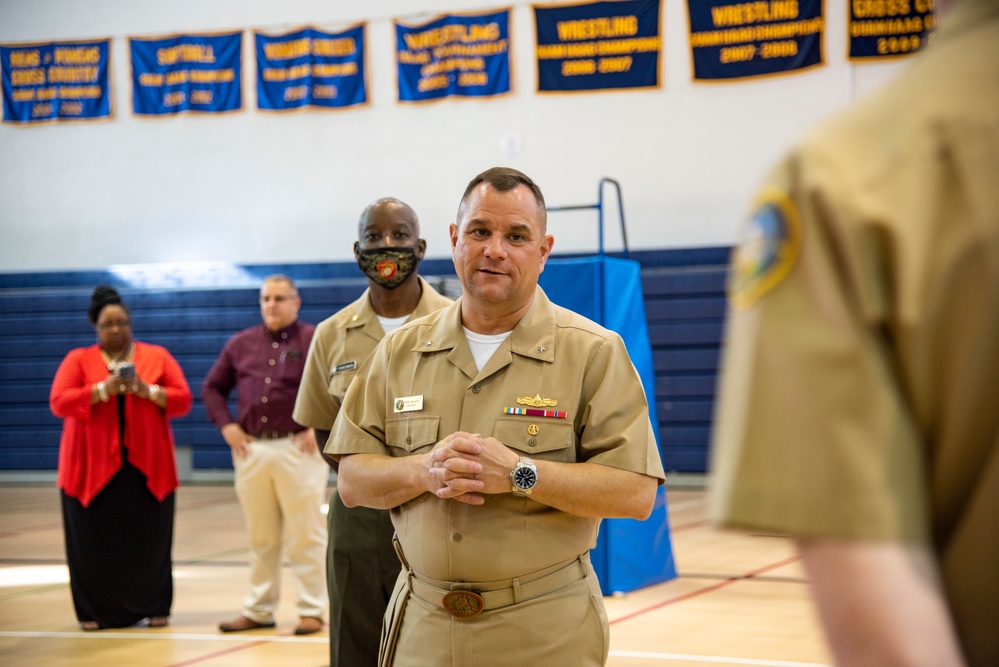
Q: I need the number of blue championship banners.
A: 7